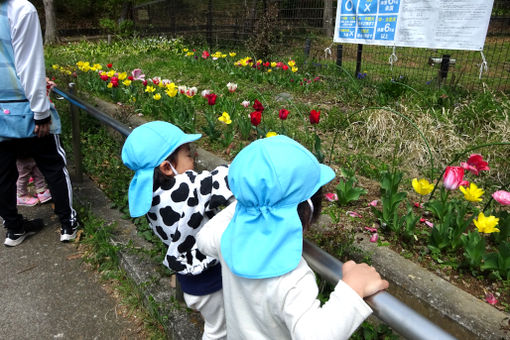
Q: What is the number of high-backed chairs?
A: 0